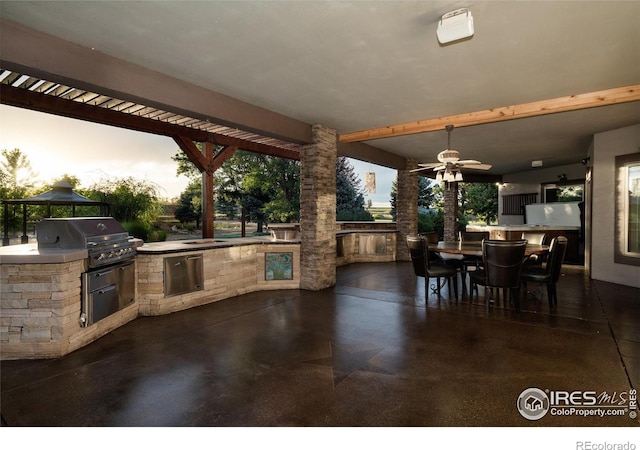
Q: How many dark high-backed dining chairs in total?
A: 6